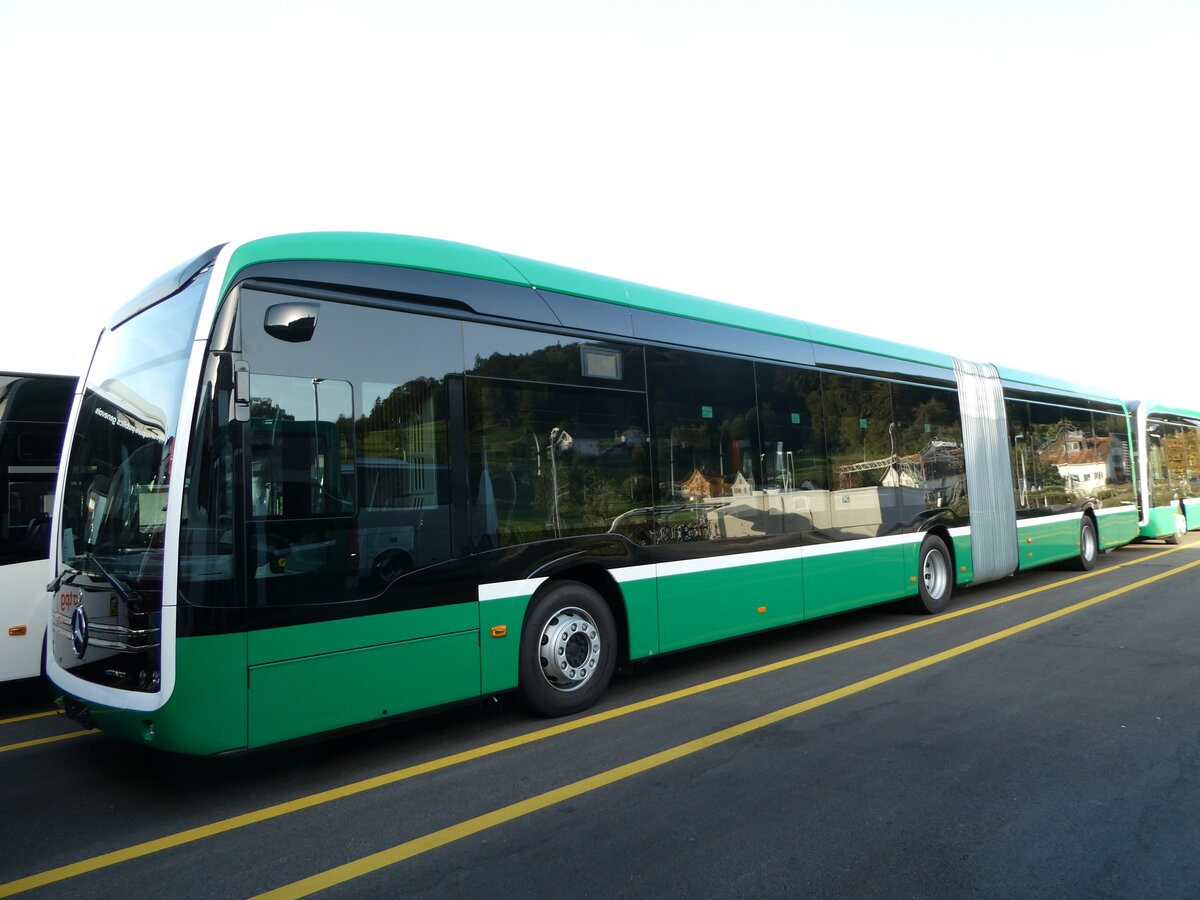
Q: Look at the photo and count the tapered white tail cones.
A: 0